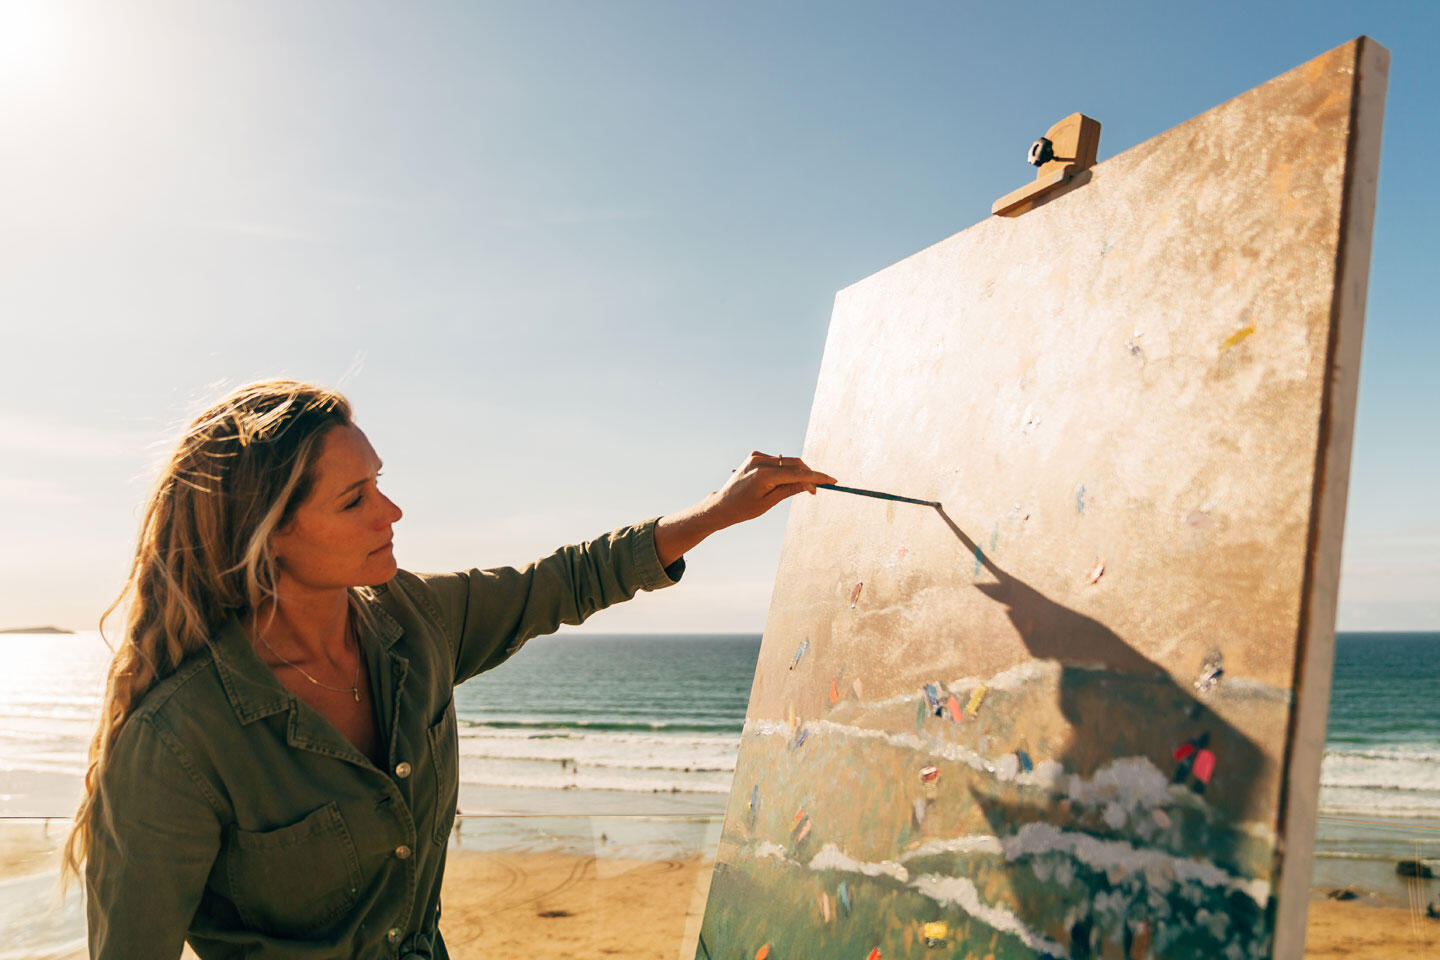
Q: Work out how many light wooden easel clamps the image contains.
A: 1